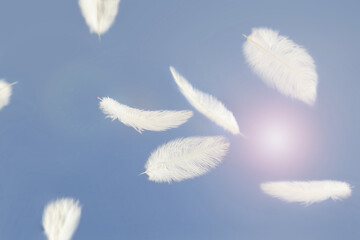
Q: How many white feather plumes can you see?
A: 8